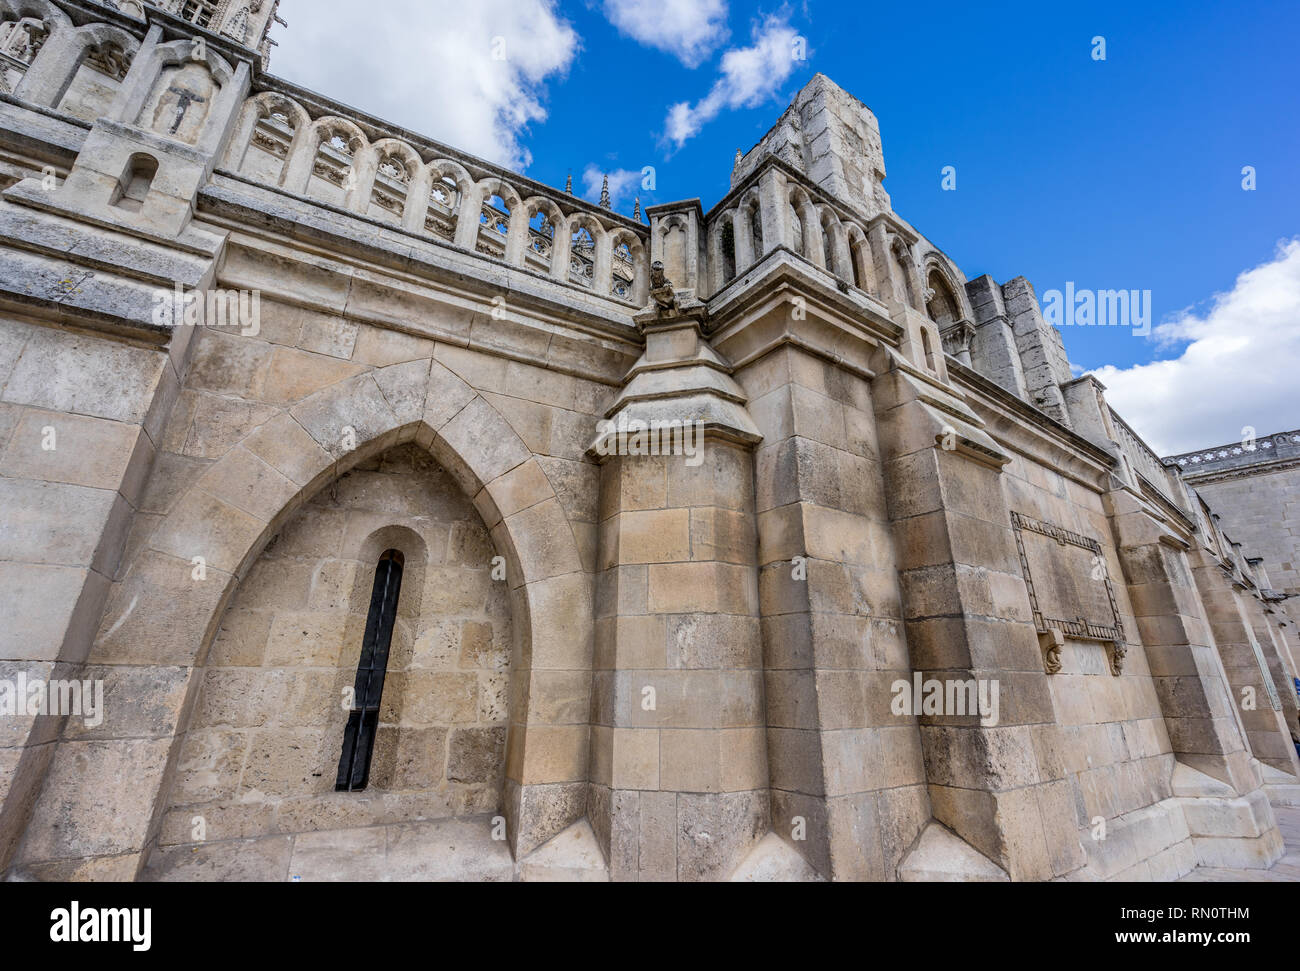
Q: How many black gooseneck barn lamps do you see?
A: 0